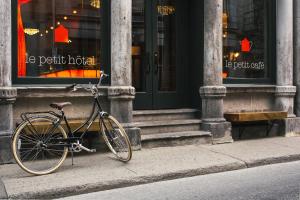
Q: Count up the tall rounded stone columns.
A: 4